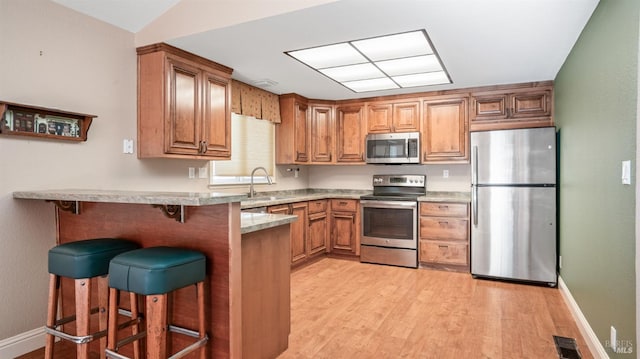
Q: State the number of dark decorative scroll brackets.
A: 2